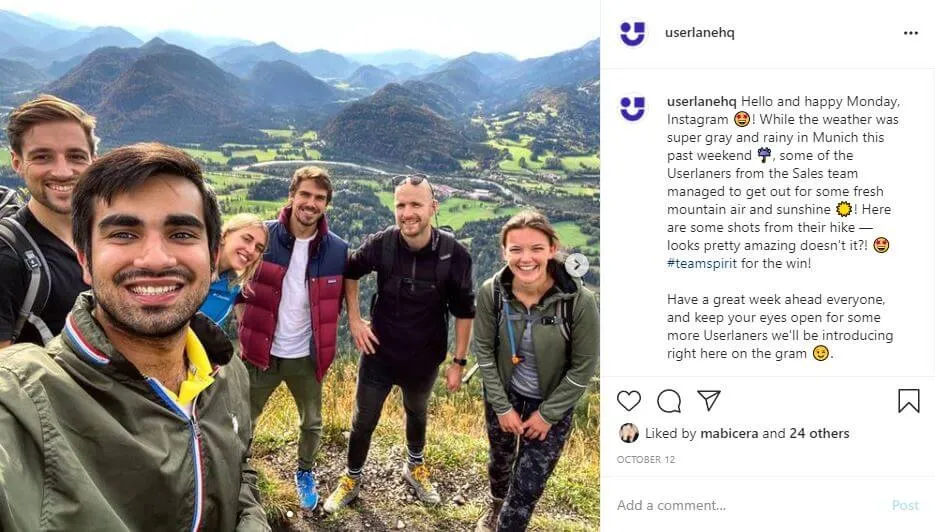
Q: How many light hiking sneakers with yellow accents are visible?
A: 2